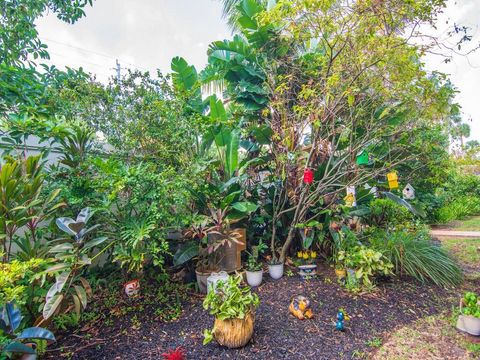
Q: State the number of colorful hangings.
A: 5